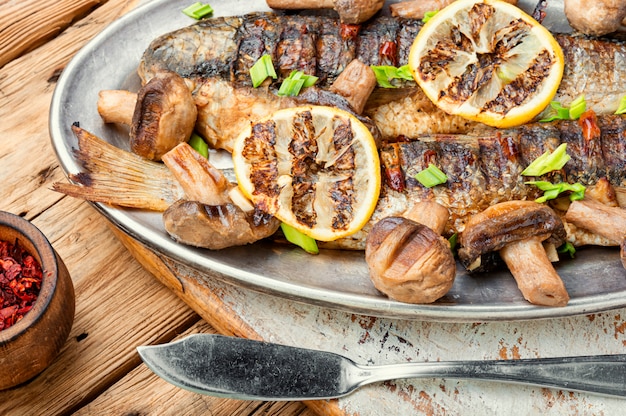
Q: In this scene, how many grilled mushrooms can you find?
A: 9